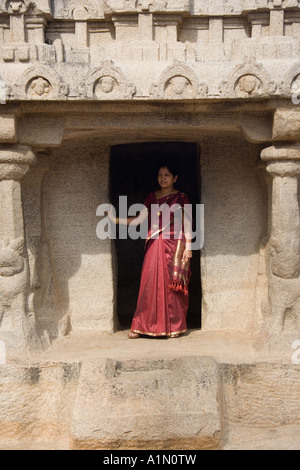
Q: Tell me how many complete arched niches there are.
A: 4